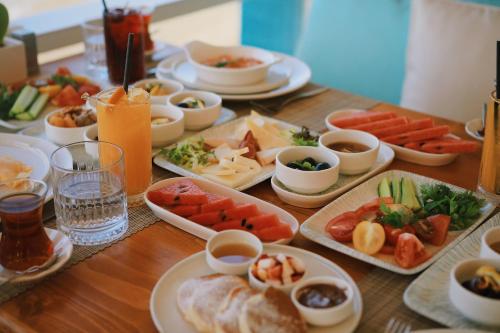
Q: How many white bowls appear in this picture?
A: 13